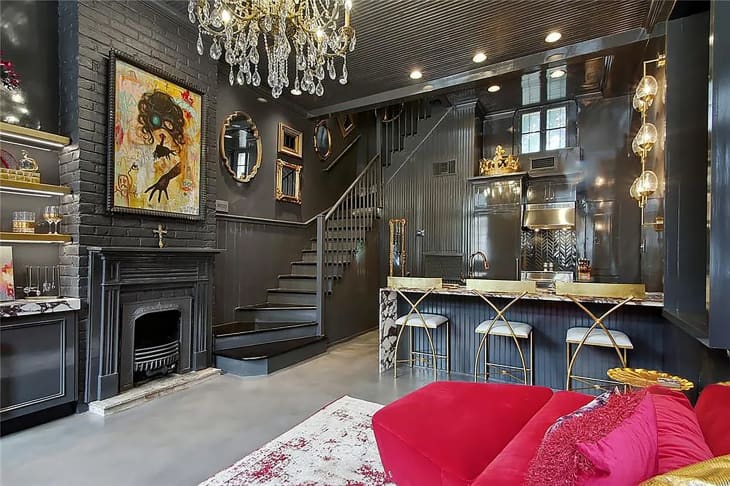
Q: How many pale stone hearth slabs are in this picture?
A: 1